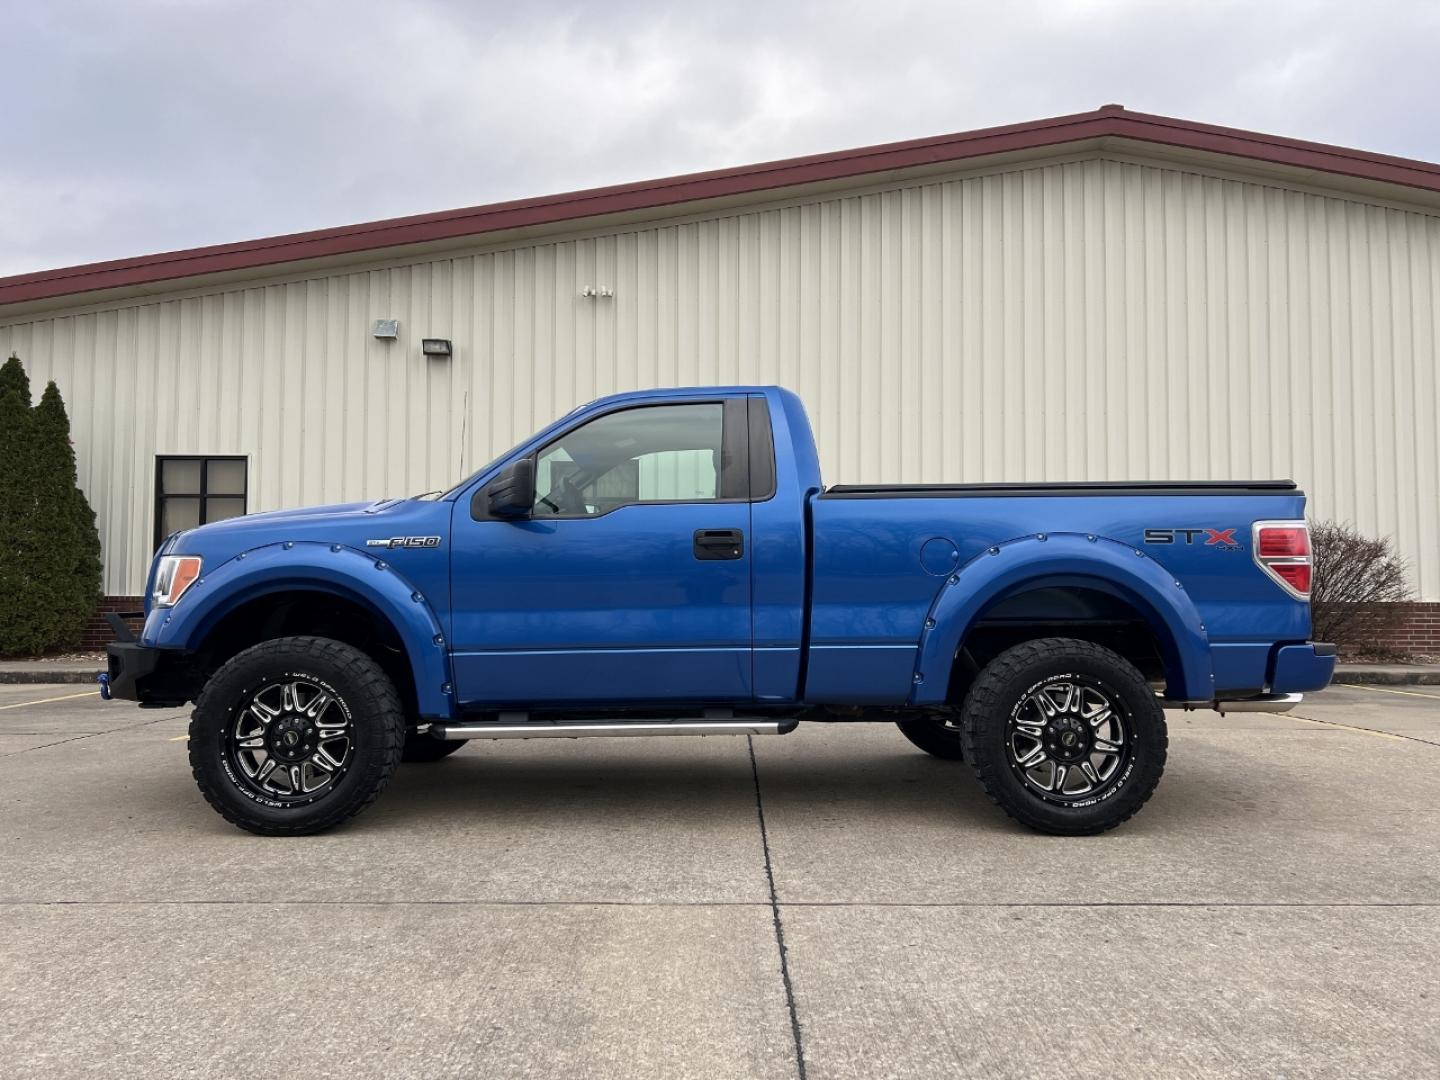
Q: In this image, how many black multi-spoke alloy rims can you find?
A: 2